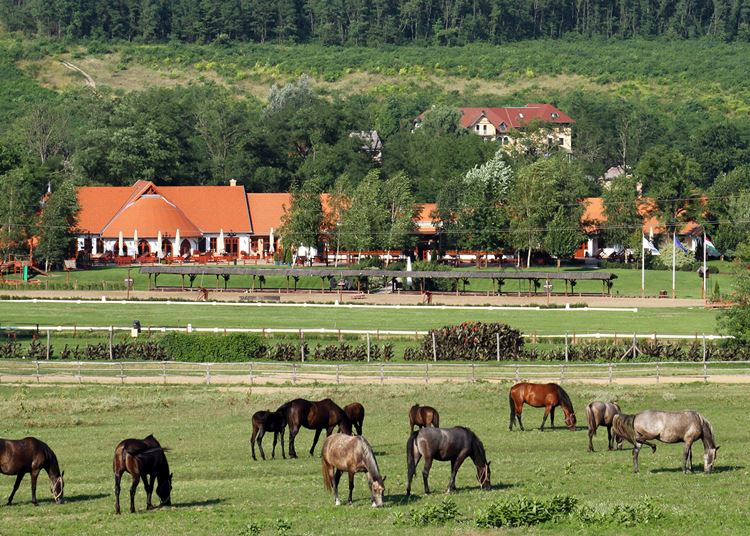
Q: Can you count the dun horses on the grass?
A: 3